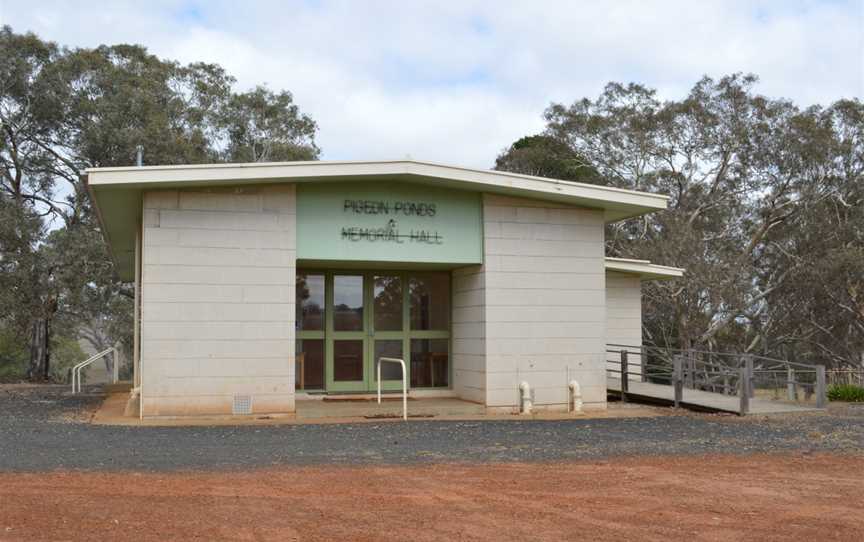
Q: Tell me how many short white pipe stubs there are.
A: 2